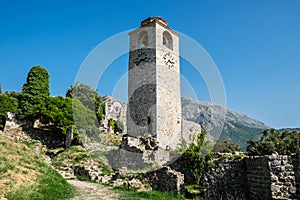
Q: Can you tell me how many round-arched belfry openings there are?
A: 2